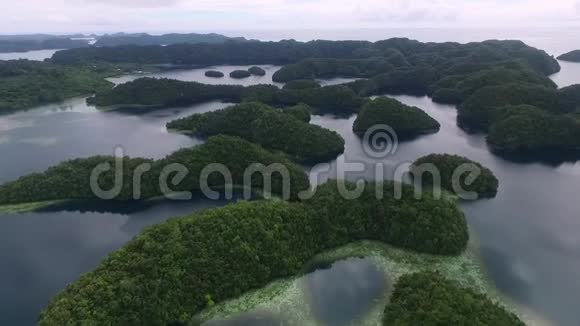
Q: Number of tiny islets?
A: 3